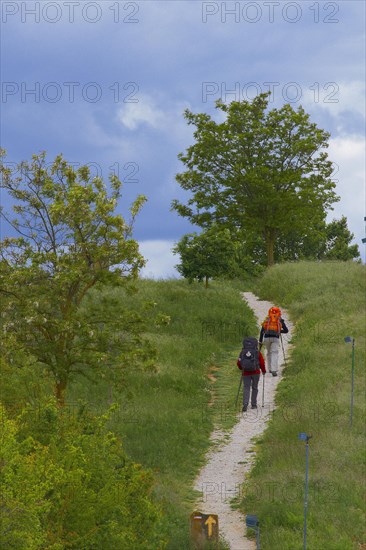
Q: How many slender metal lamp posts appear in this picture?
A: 3